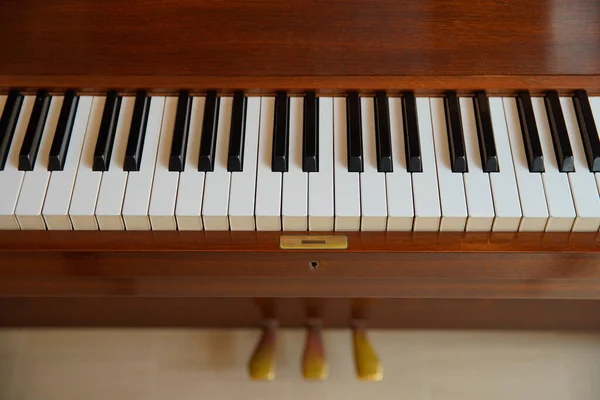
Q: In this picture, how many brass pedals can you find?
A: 3